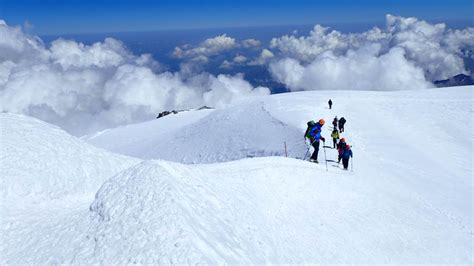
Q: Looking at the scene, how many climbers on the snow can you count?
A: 7